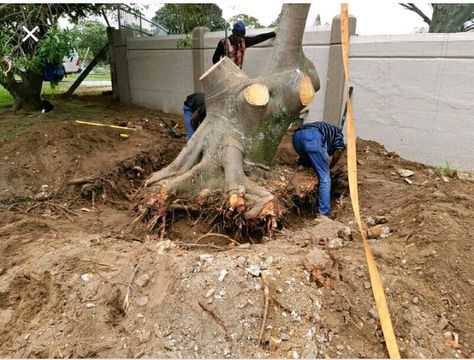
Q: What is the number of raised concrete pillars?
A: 3